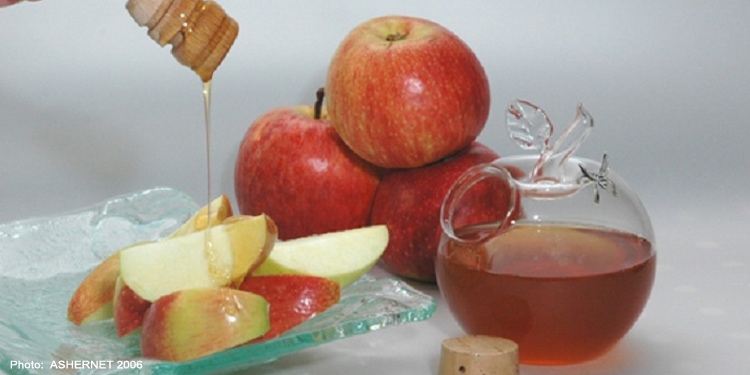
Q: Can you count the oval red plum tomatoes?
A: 0